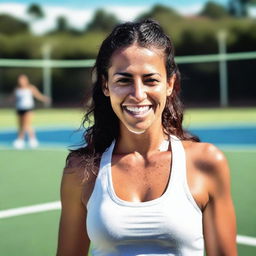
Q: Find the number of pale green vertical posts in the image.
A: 2